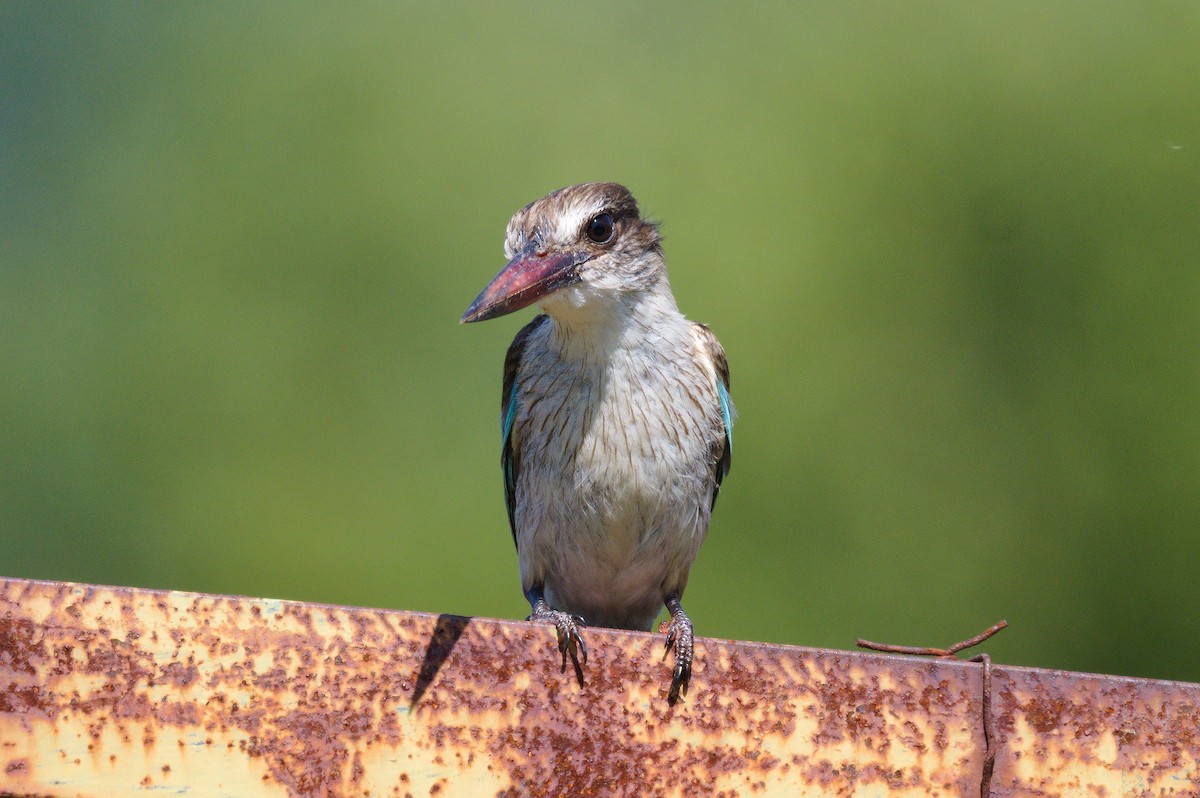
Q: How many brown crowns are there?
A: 1